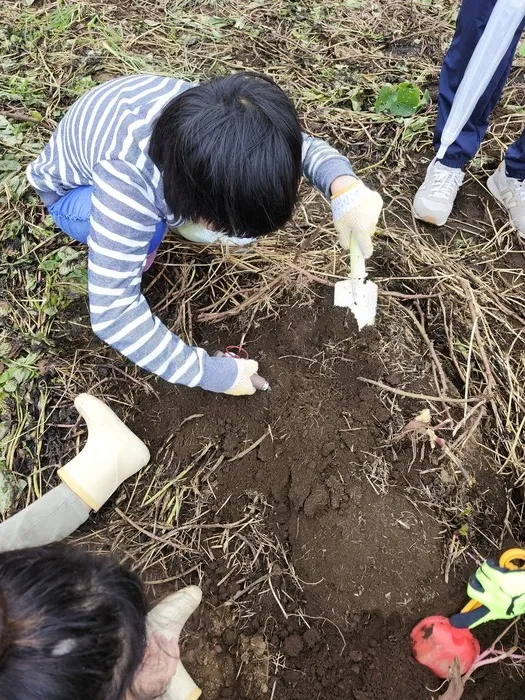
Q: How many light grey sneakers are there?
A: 2